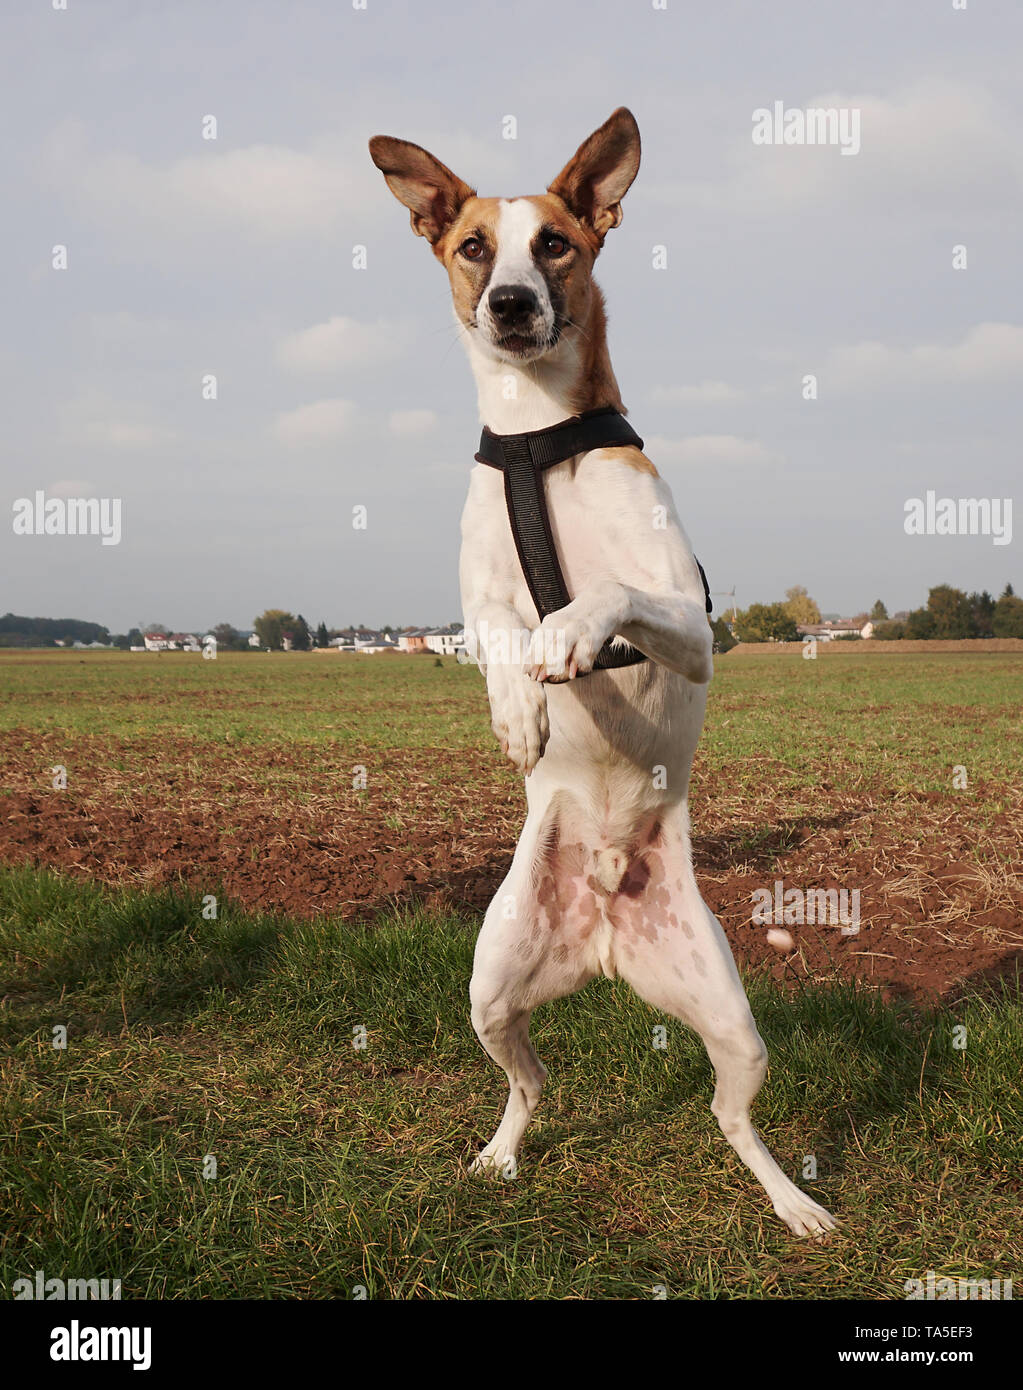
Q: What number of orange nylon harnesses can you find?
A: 0